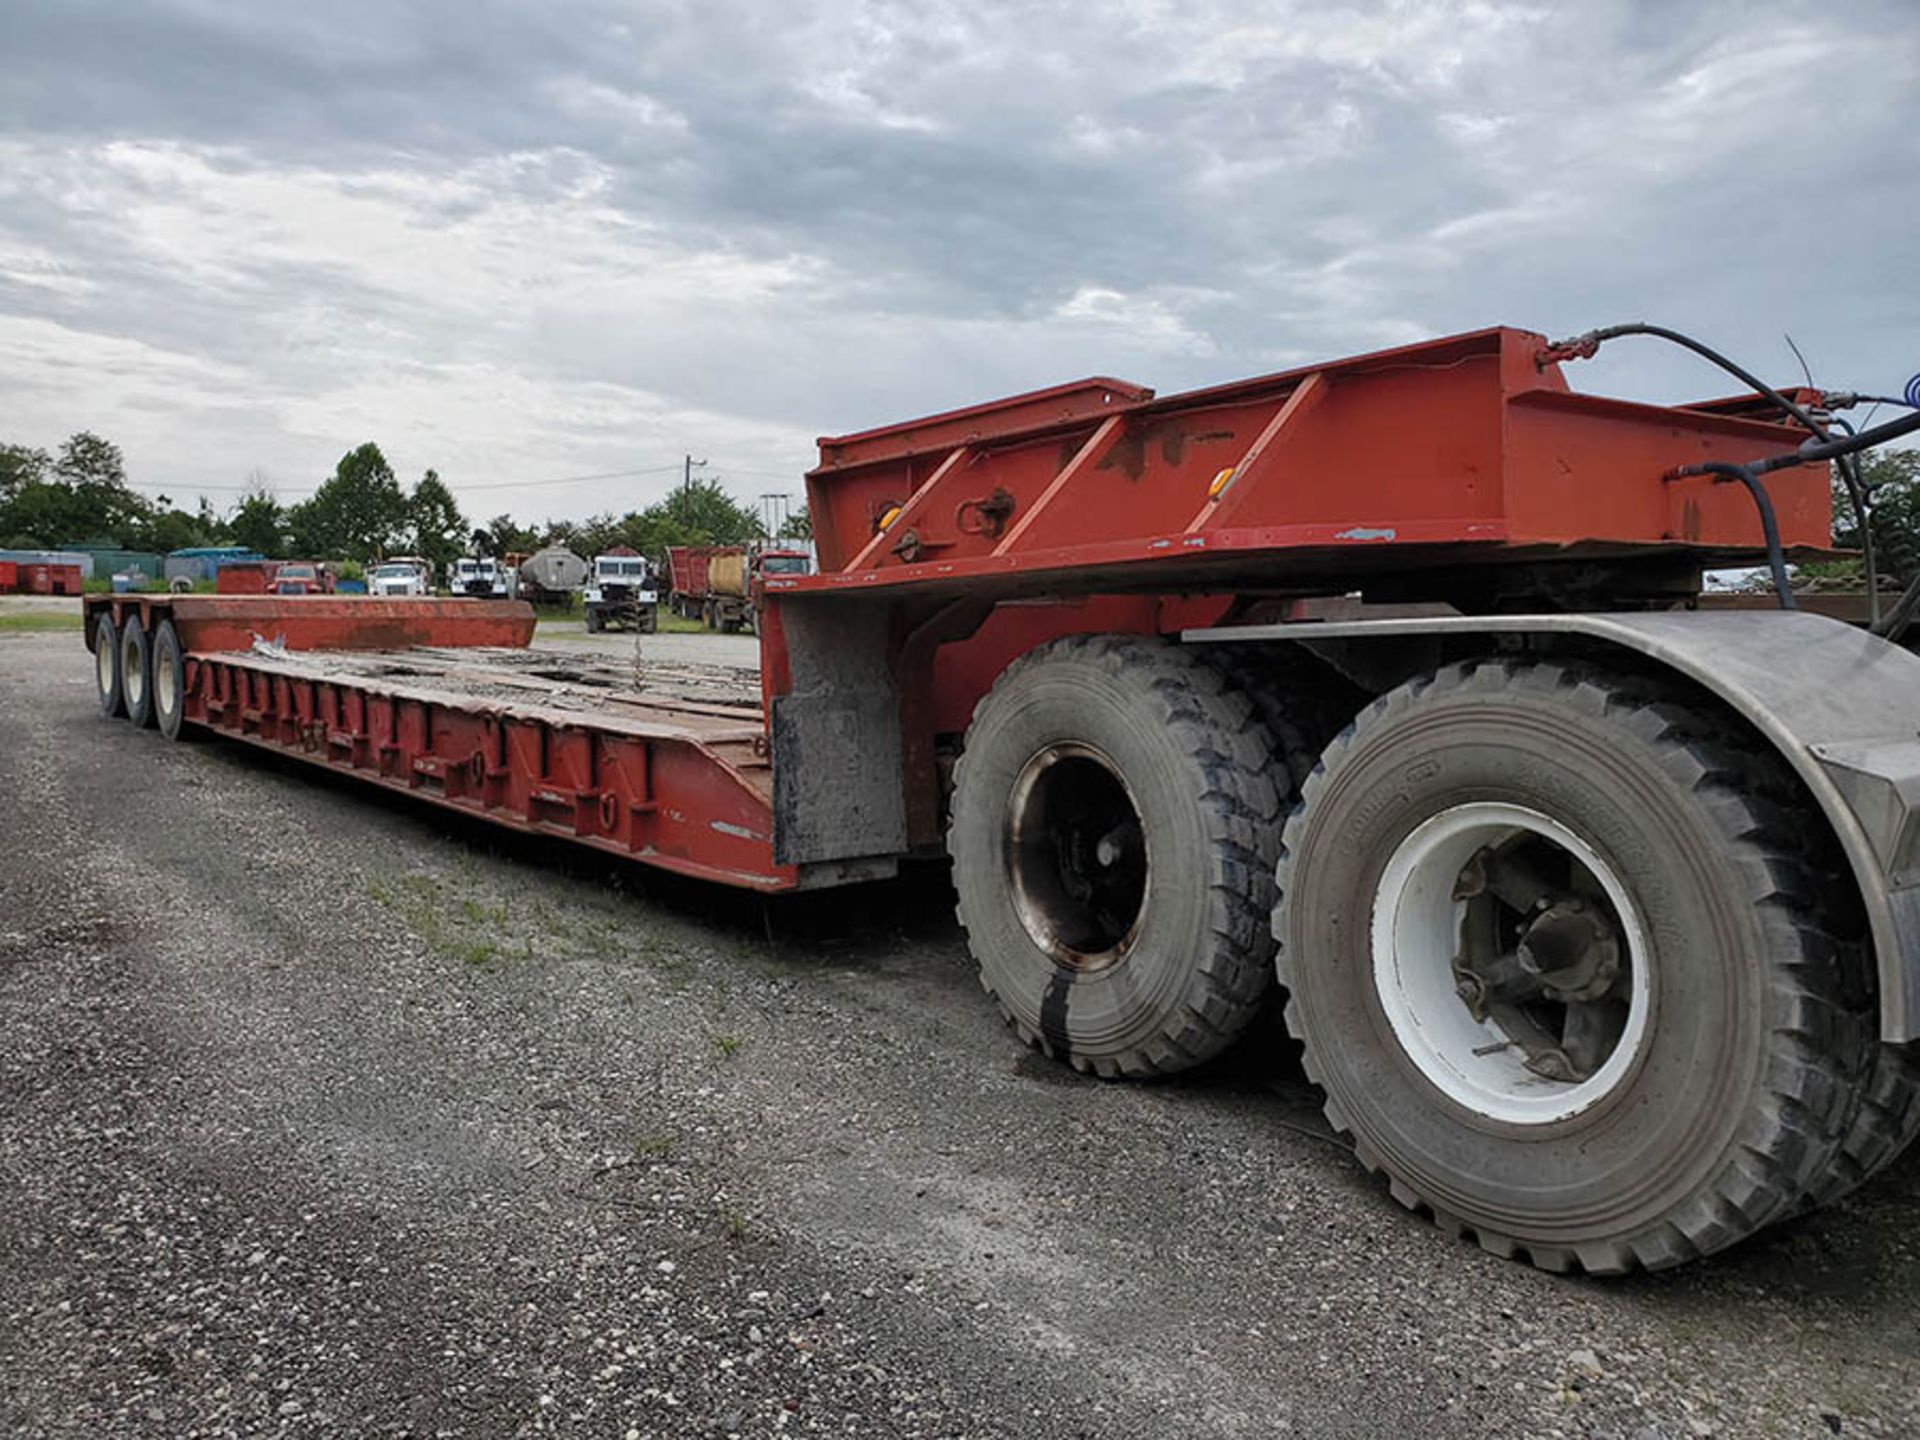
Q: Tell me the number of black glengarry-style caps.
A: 0